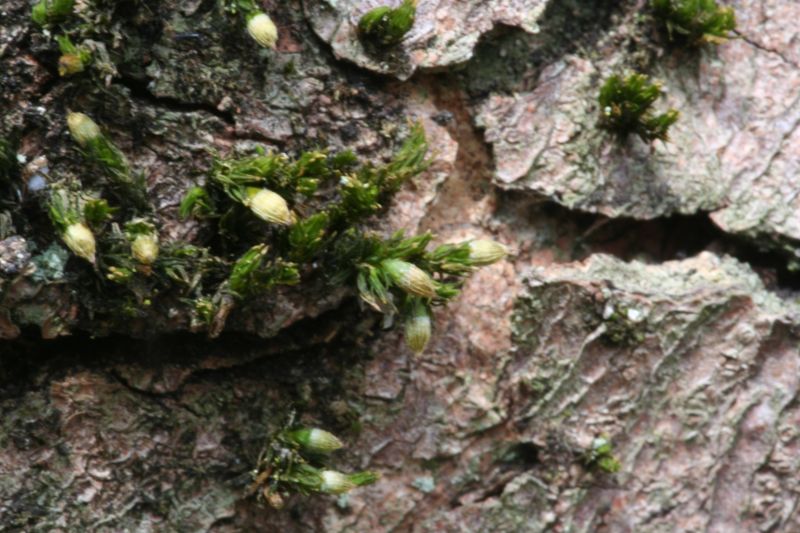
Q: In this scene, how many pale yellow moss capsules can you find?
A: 10